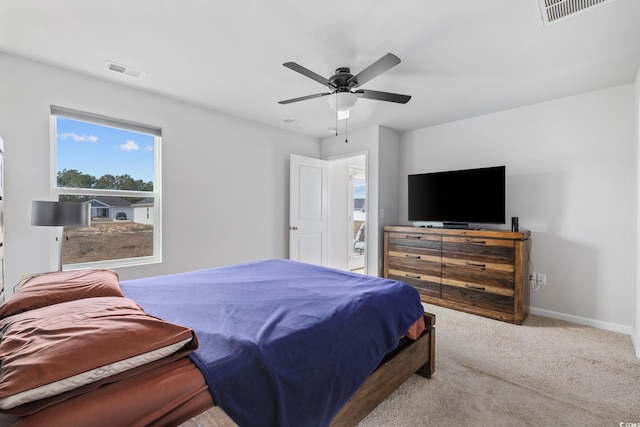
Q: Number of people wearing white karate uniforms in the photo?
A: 0